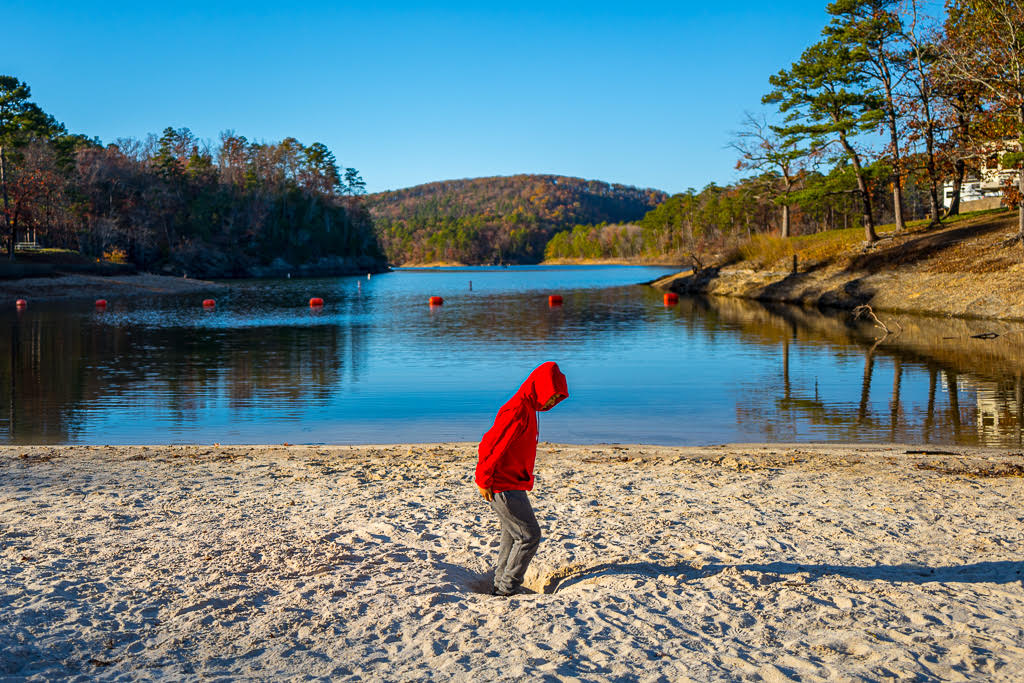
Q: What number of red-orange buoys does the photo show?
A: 7